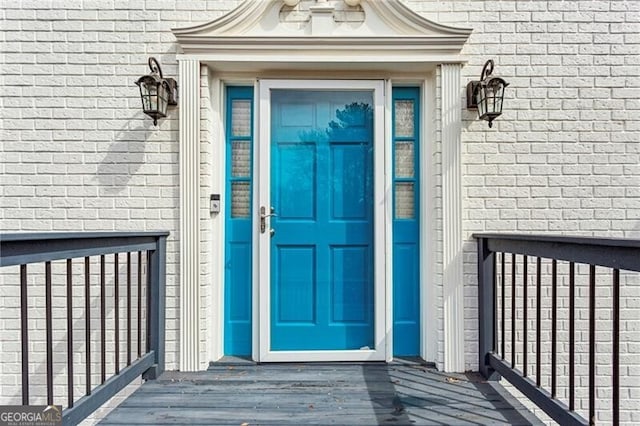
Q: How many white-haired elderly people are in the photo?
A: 0